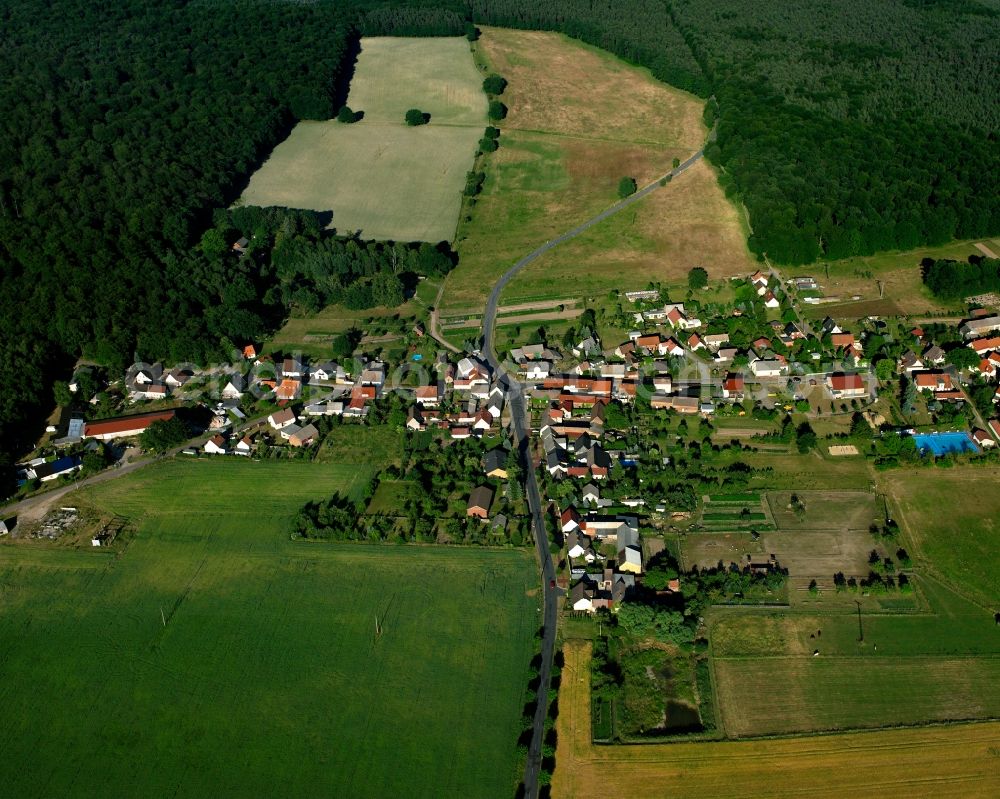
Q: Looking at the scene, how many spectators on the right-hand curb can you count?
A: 0